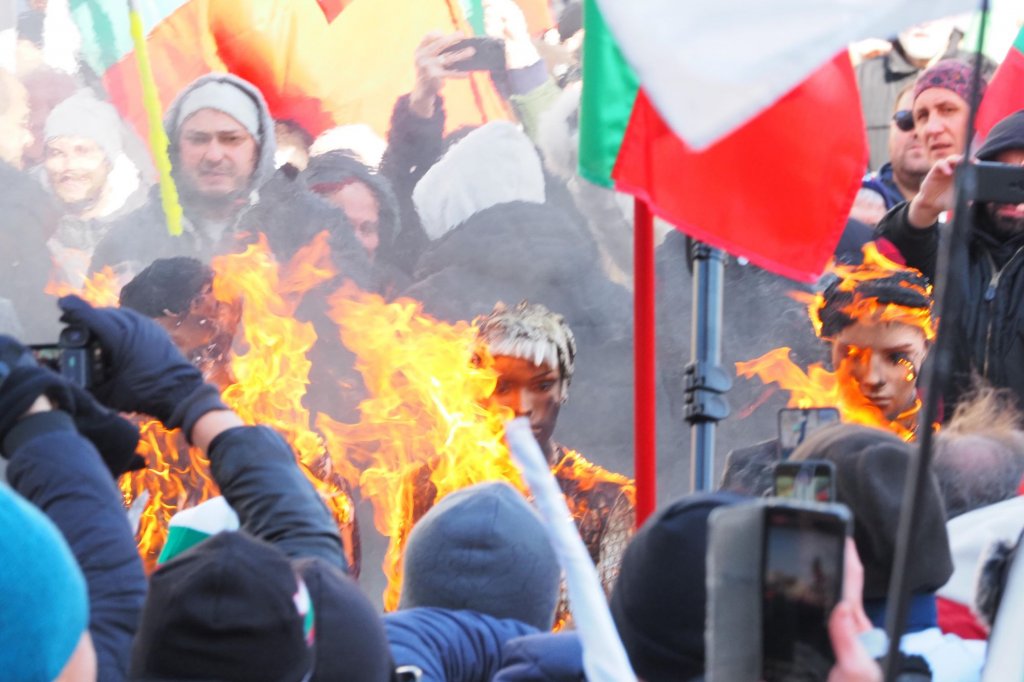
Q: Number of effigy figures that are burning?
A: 3